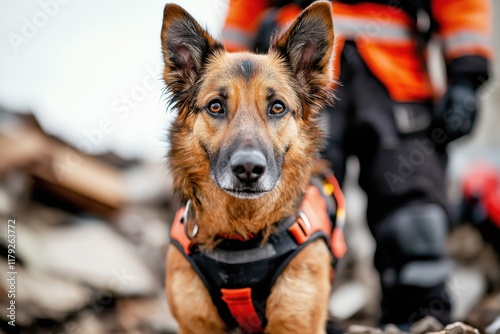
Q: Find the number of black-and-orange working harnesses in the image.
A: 1